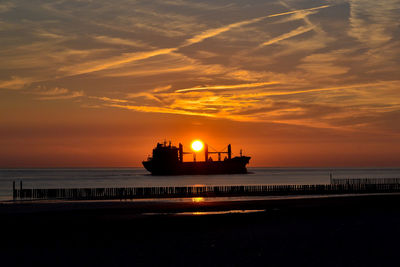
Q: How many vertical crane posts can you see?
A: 3